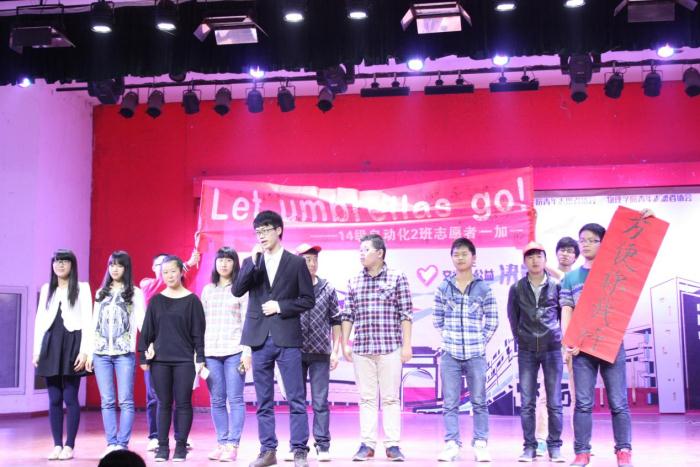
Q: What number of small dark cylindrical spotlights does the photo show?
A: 11